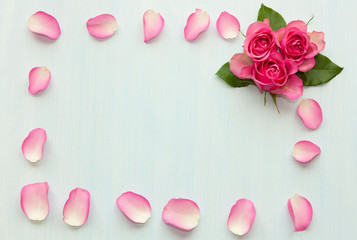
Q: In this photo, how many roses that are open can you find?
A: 3